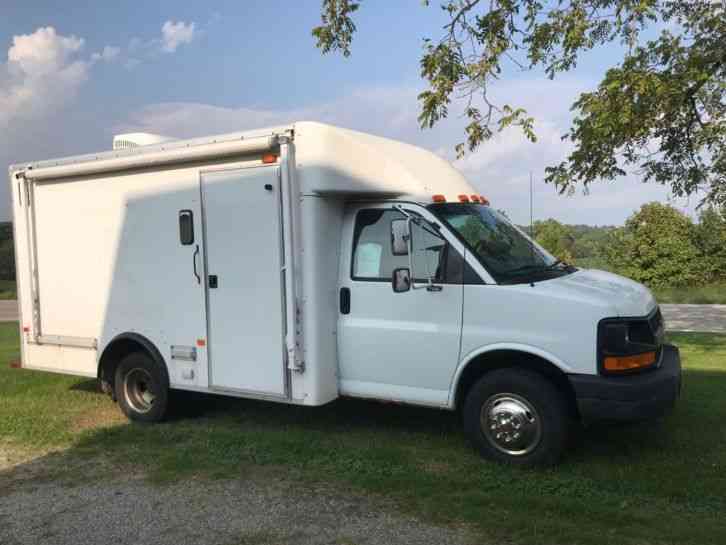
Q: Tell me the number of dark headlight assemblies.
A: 1